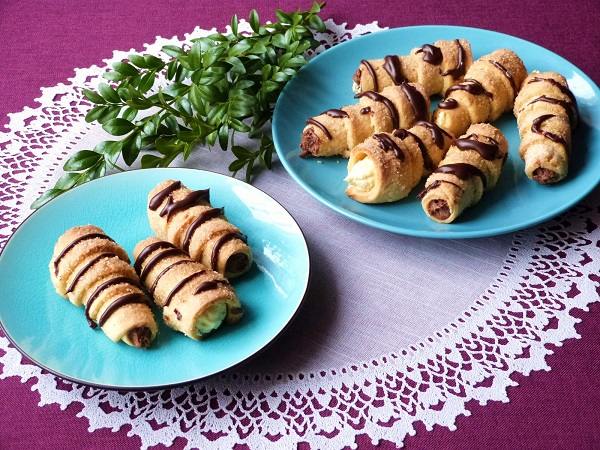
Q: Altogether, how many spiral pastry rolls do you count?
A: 9